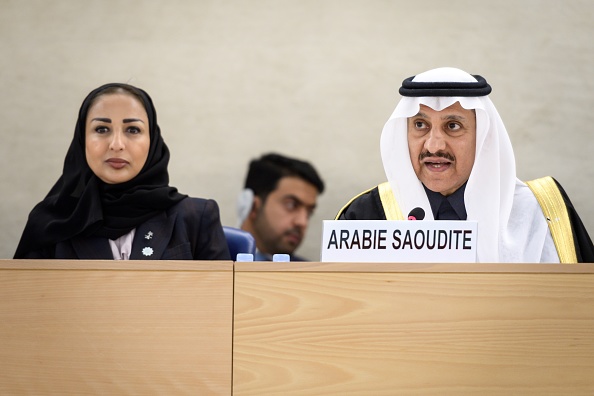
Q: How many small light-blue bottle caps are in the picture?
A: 2